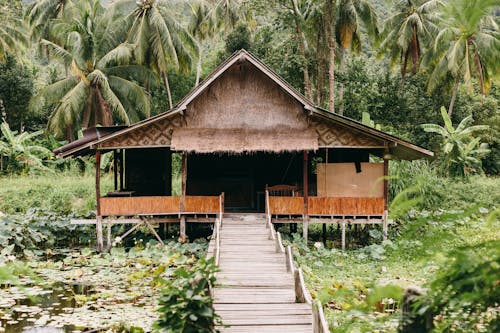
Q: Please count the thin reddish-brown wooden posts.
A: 4